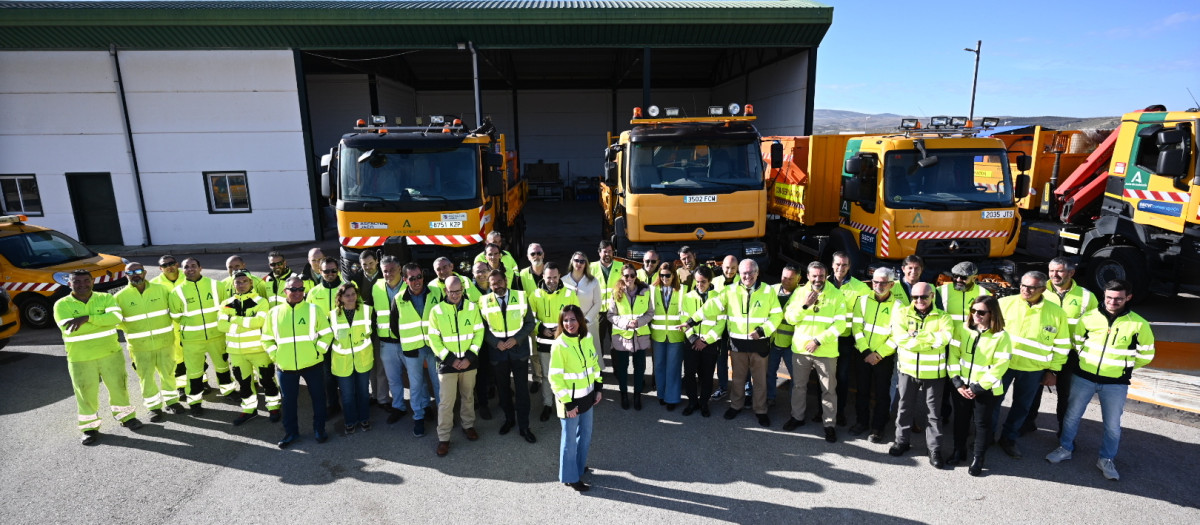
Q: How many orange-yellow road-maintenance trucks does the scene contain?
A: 4